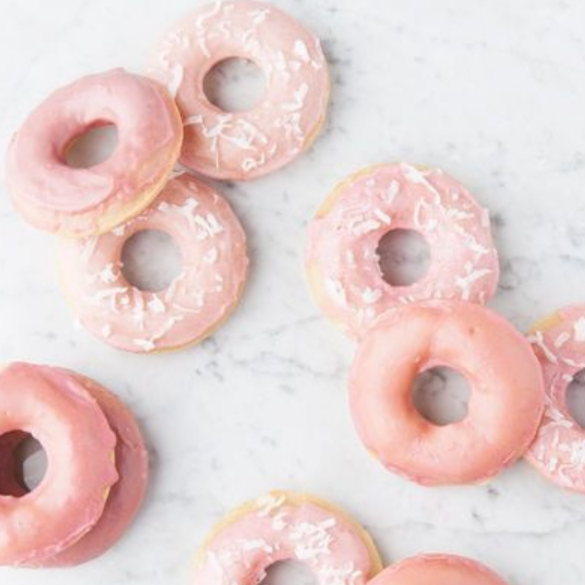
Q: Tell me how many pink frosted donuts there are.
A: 10